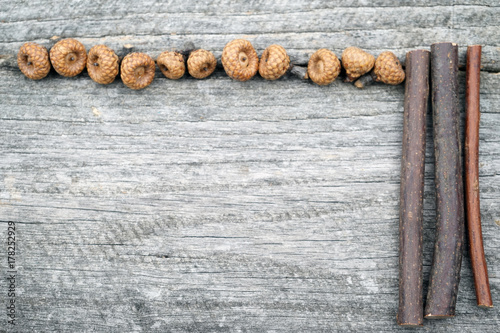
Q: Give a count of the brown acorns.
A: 11